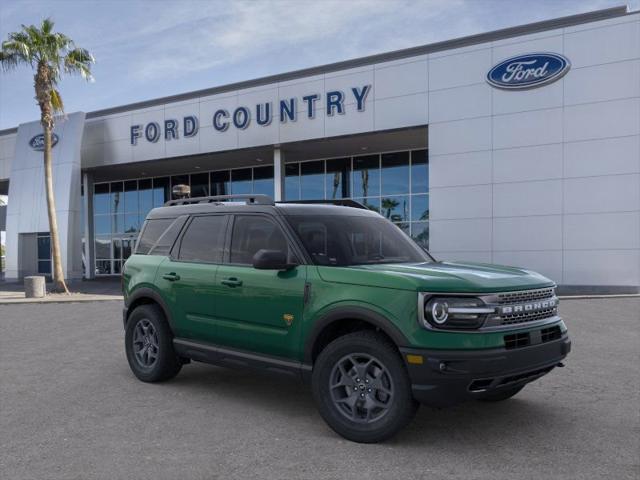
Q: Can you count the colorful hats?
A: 0